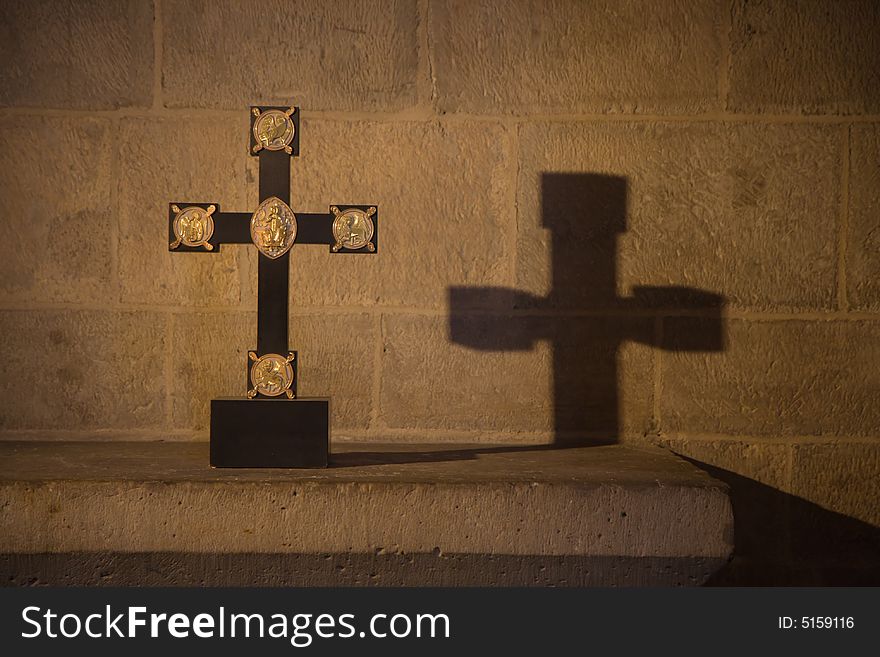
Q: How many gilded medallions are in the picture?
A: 5